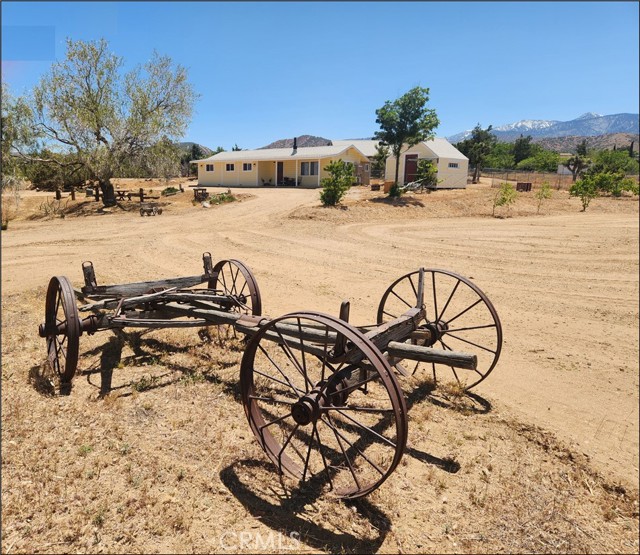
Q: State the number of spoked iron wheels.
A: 4